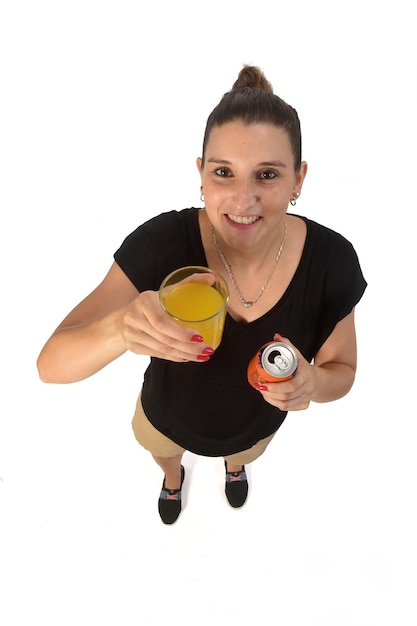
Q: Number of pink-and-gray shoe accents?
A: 2